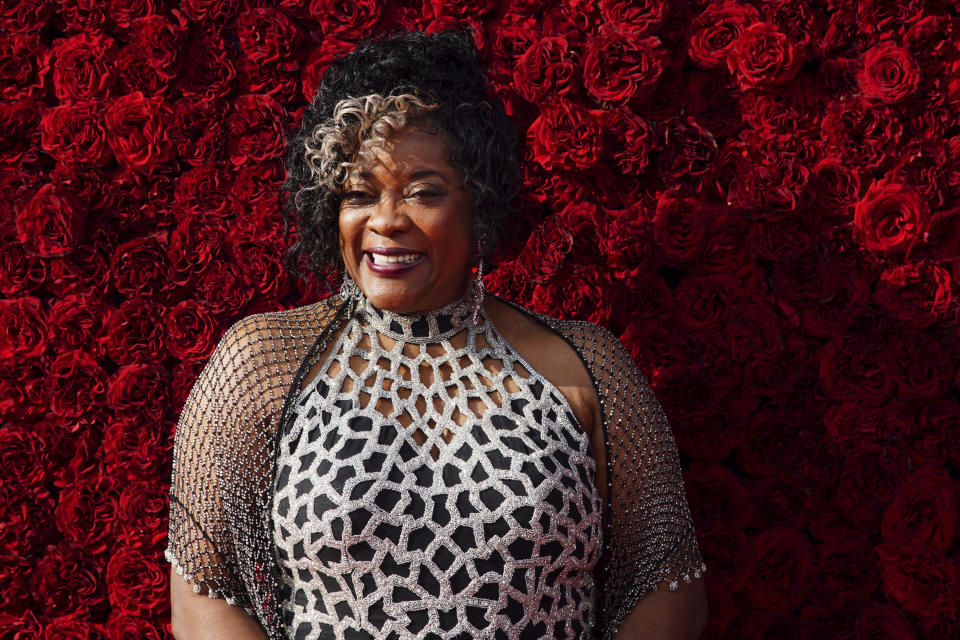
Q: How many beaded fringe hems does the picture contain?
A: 2